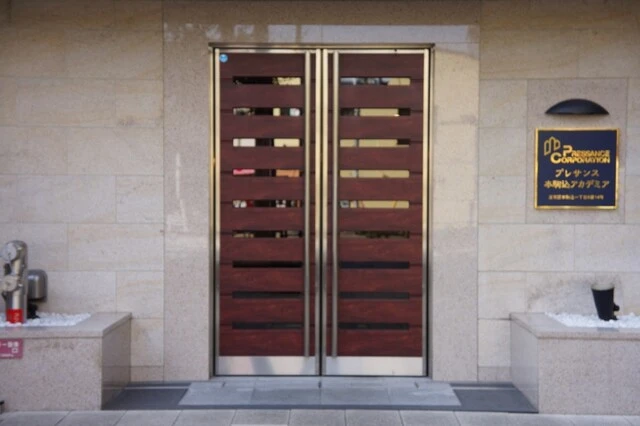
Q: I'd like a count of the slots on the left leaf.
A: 9